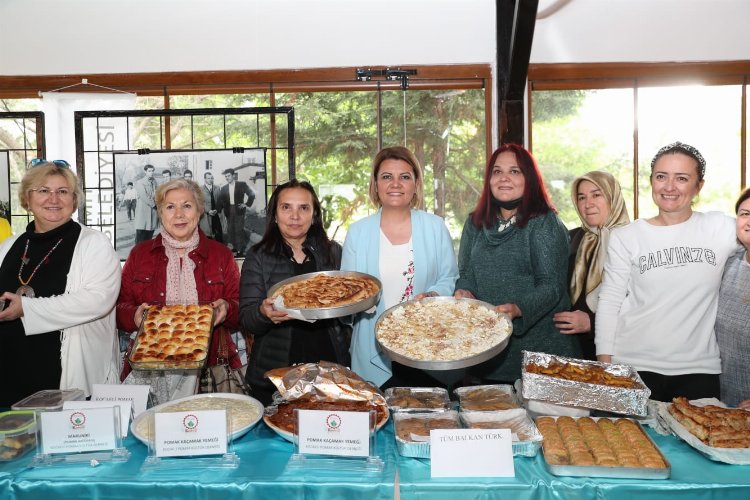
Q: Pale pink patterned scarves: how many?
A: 1